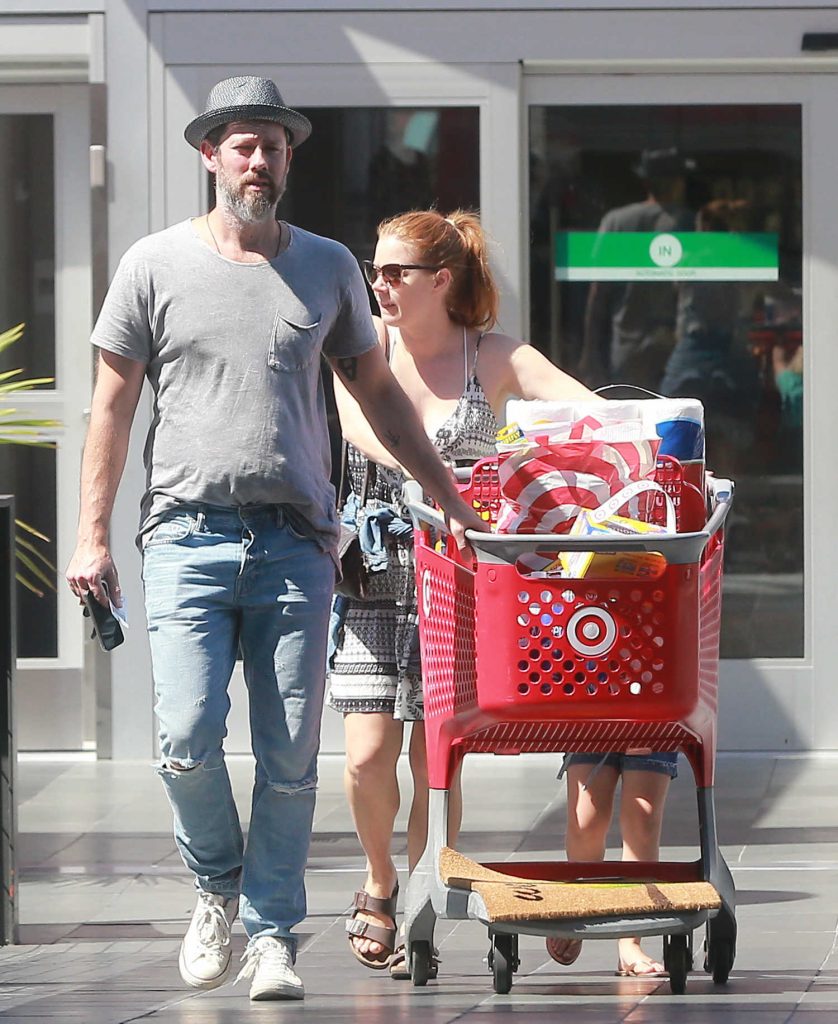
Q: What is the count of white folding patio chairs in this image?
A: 0